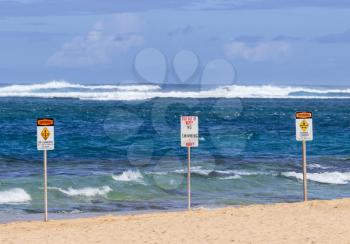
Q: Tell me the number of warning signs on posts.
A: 3